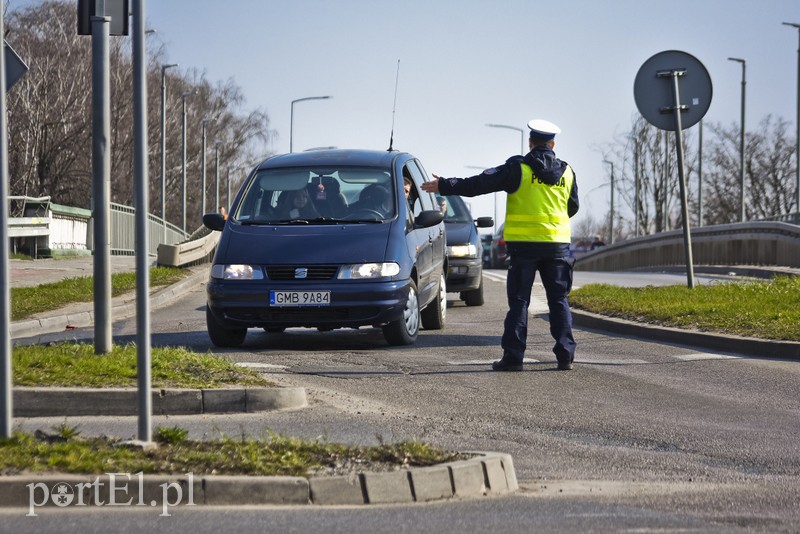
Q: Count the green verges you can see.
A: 4